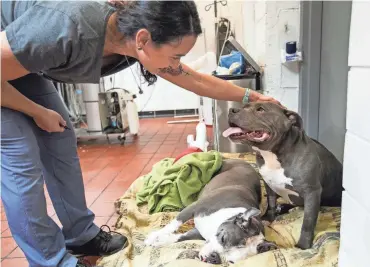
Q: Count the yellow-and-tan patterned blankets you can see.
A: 1